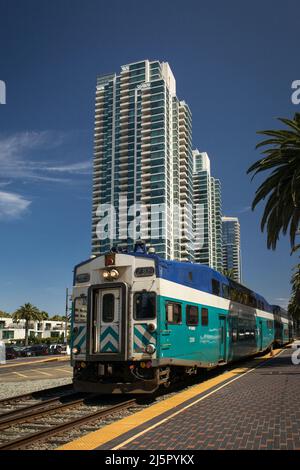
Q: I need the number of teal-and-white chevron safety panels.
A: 3